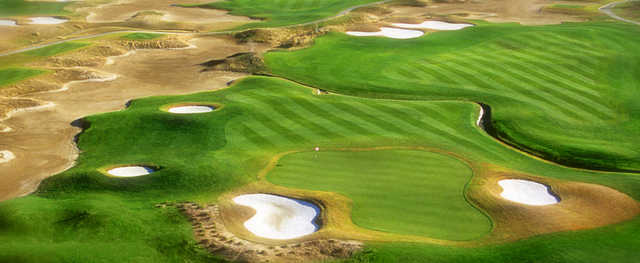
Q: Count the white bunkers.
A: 8